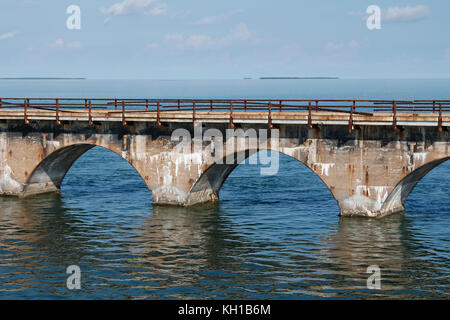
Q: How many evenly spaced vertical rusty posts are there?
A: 12